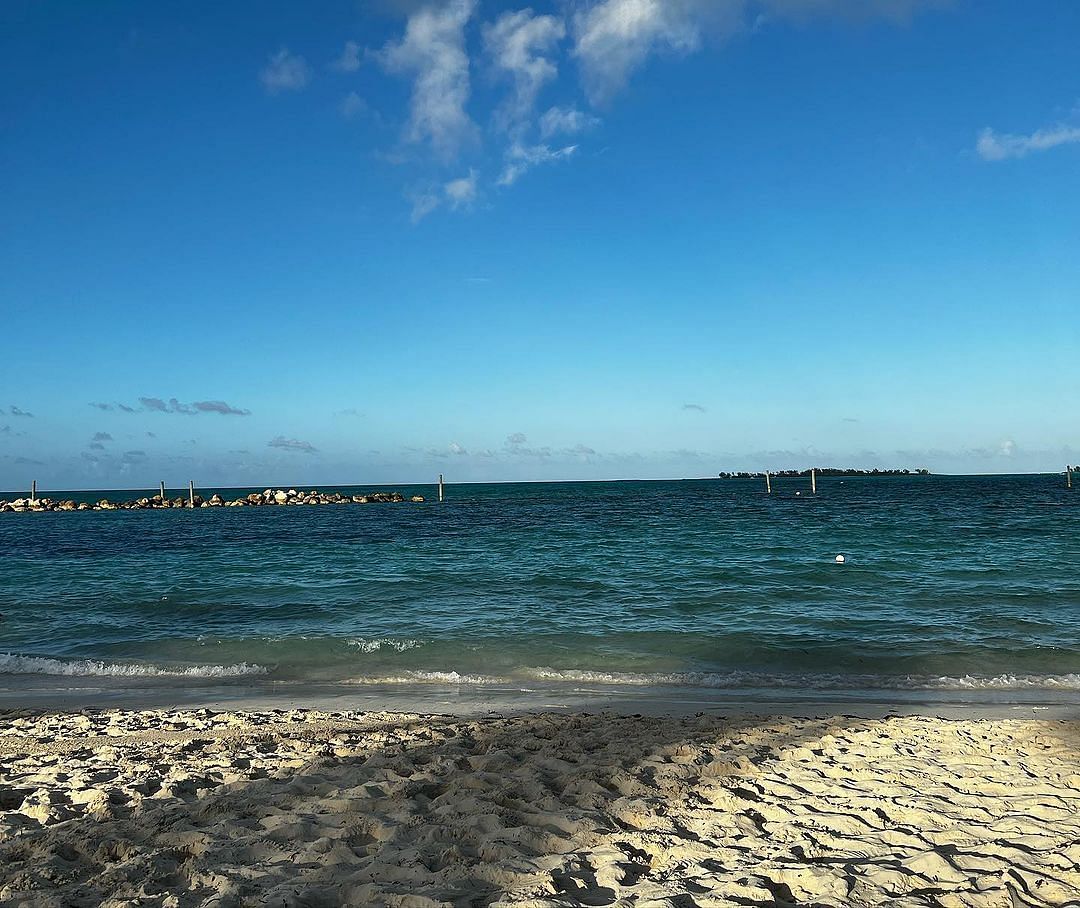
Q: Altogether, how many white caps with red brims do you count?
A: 0